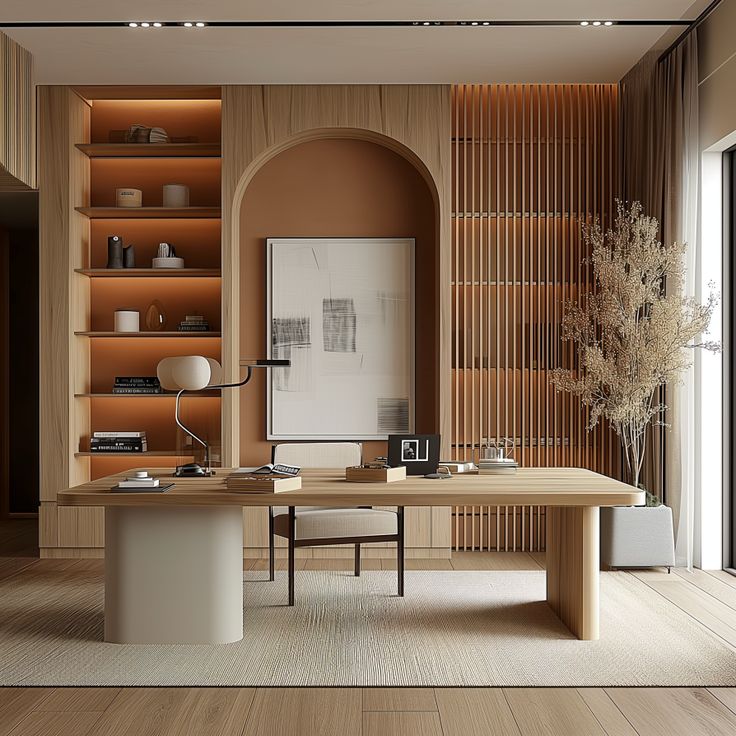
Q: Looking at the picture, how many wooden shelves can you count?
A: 6